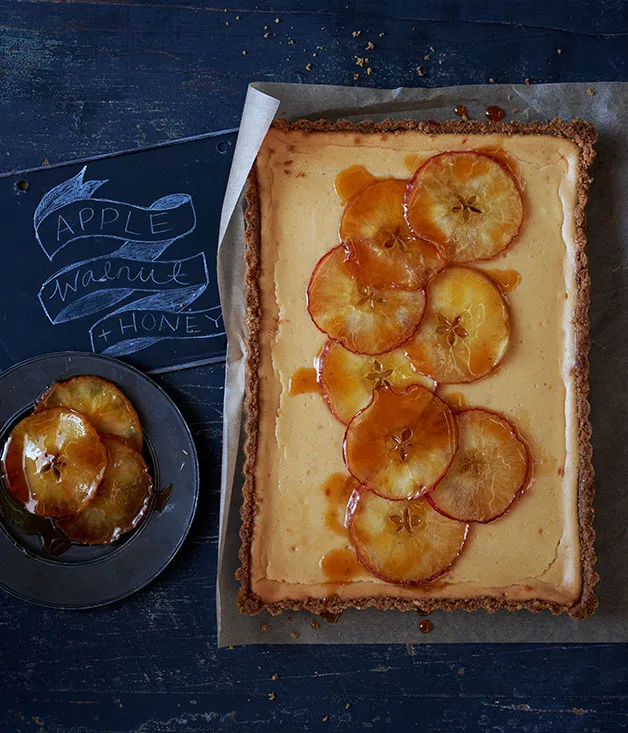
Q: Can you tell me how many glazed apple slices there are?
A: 11